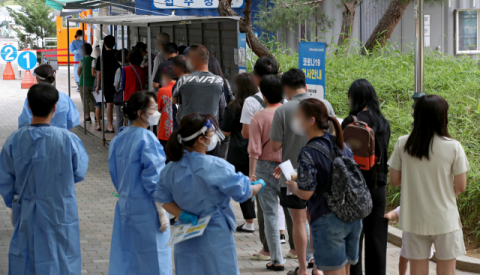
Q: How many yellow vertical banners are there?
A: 0